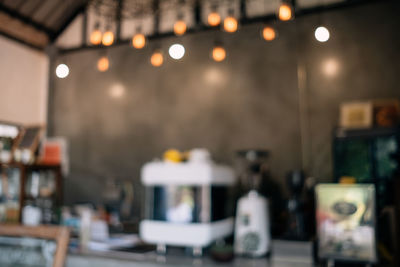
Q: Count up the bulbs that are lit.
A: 14